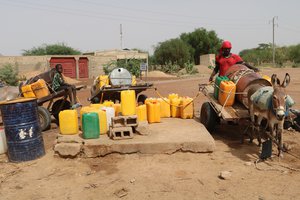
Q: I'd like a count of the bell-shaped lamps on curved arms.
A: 0